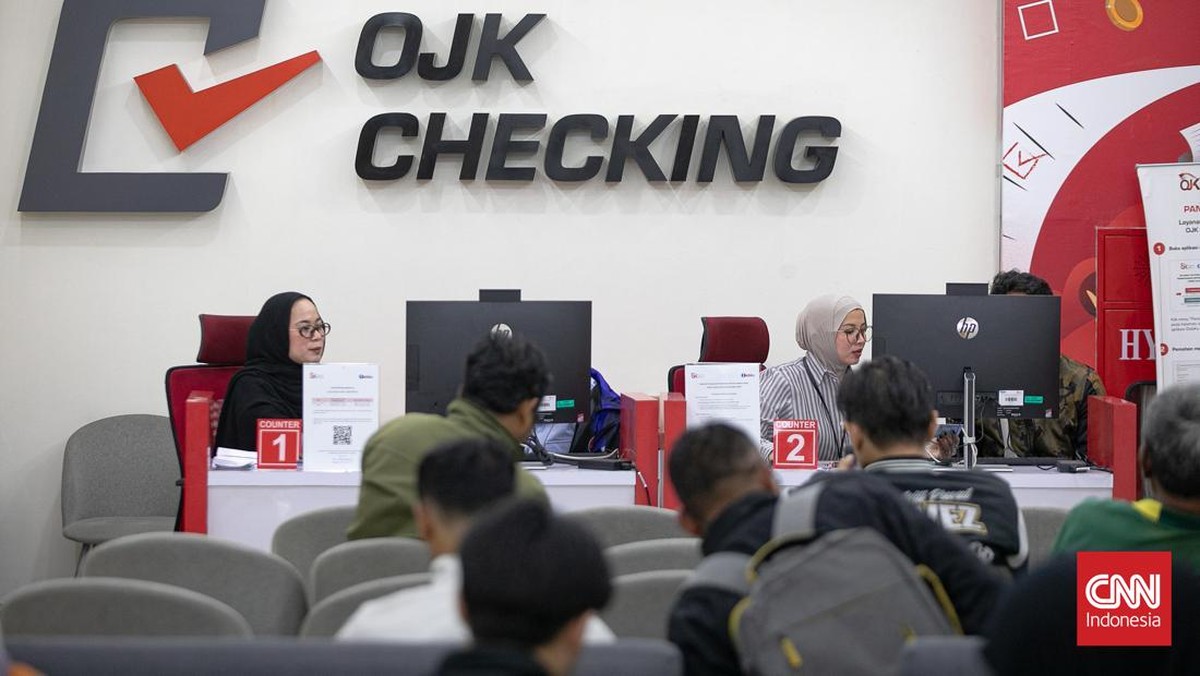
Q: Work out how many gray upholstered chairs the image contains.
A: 10